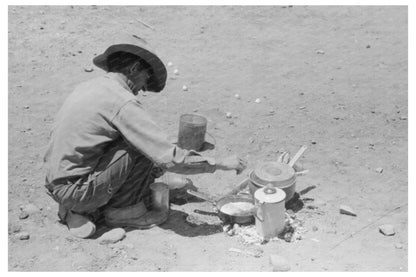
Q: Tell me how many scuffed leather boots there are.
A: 2